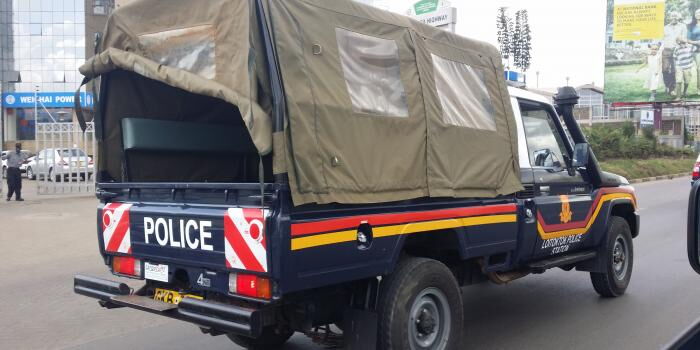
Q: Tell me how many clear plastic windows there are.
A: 3